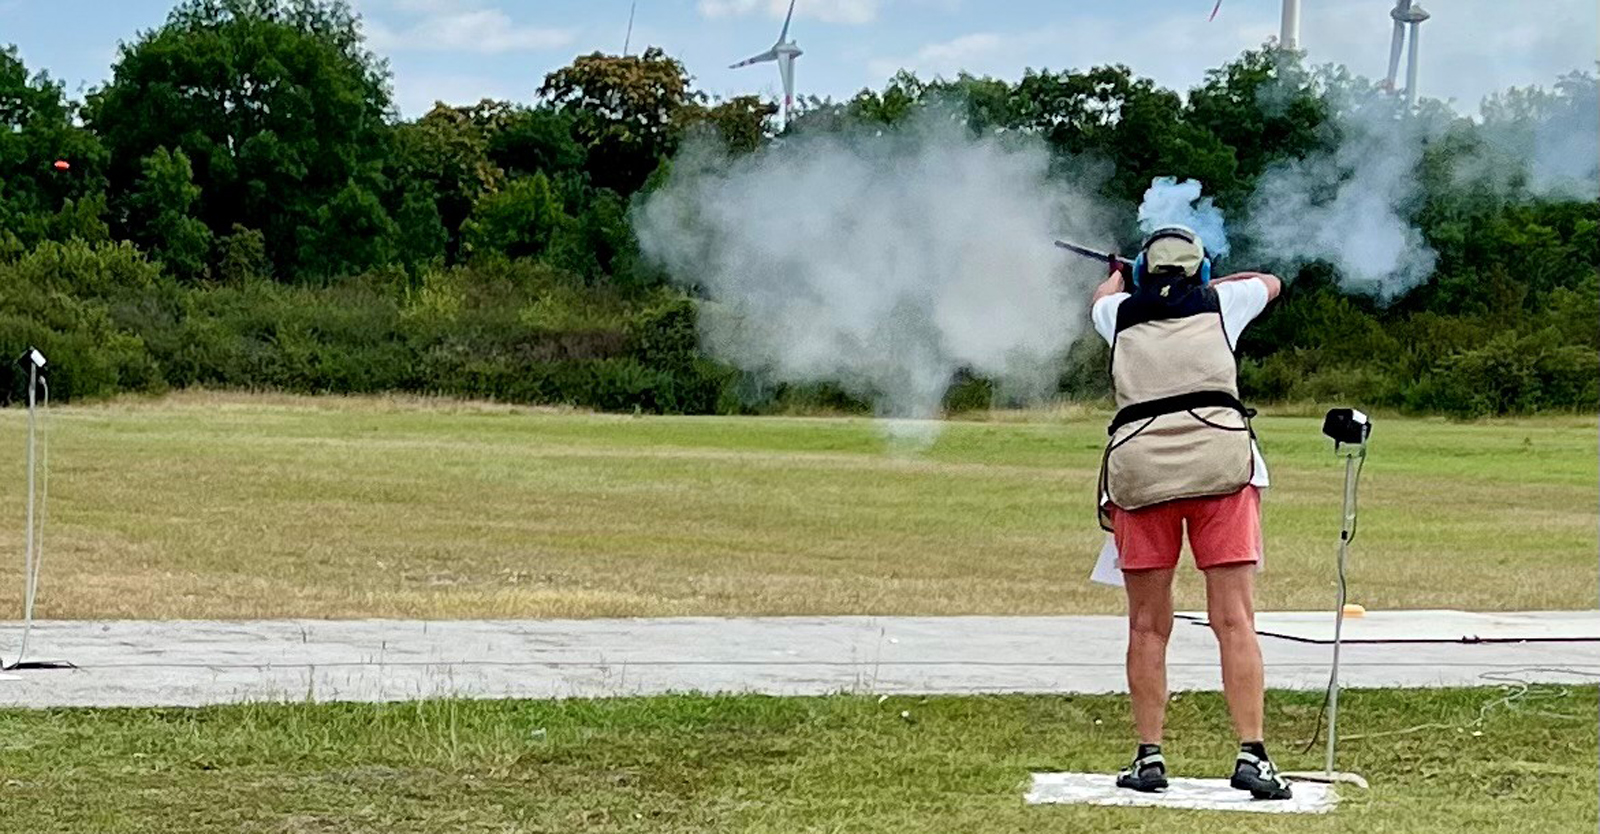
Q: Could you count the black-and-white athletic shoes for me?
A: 2